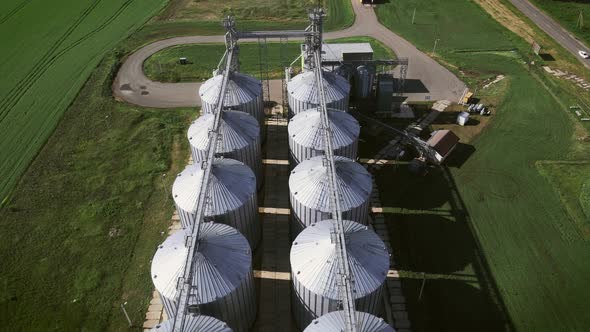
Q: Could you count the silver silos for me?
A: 10